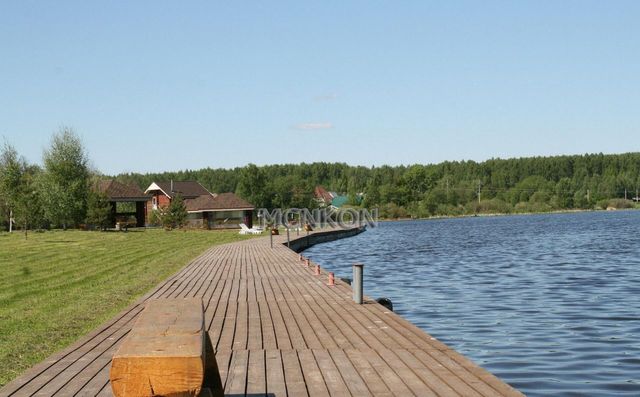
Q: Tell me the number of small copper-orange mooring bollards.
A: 4